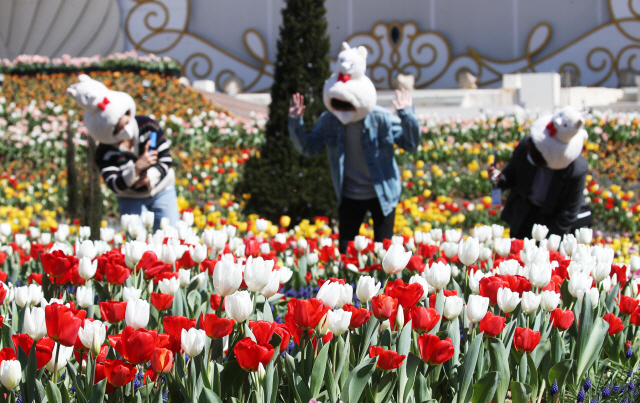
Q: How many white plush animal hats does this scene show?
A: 3